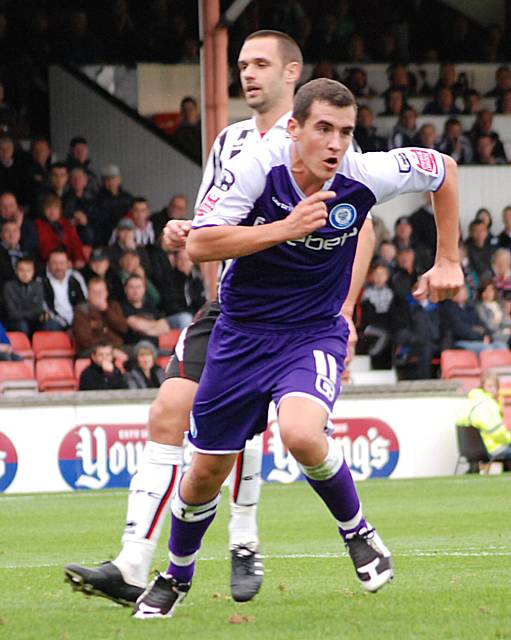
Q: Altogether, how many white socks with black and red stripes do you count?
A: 2